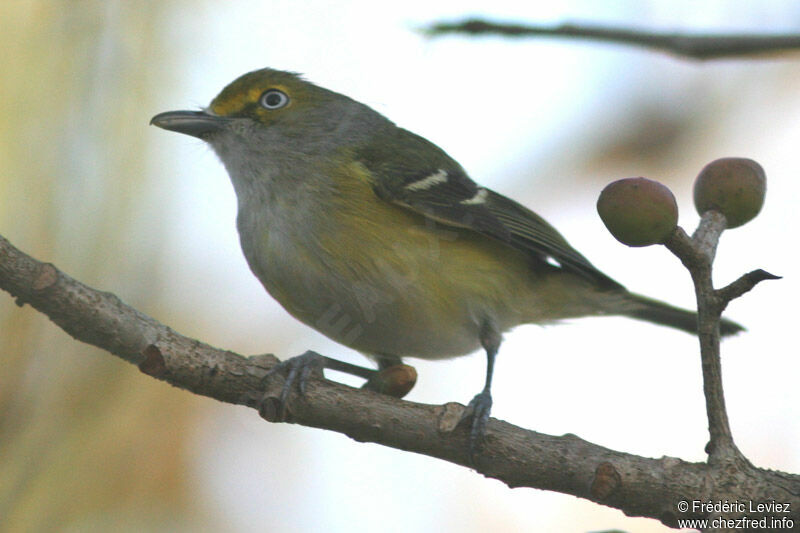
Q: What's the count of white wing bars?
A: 2